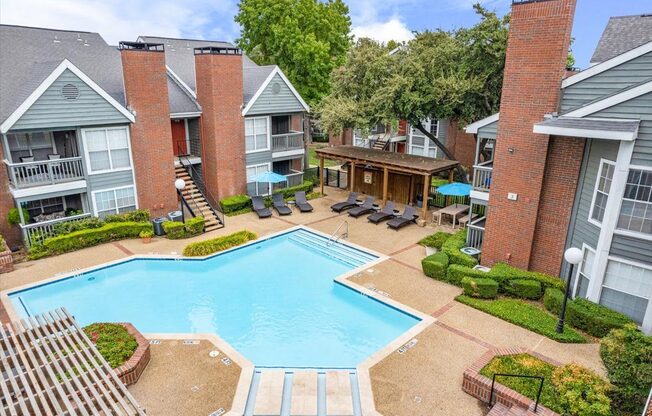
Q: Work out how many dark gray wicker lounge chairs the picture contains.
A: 7